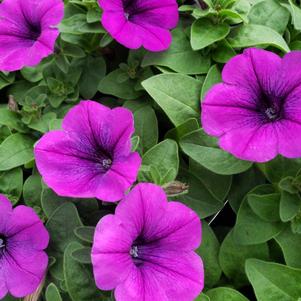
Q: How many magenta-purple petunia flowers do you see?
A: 6